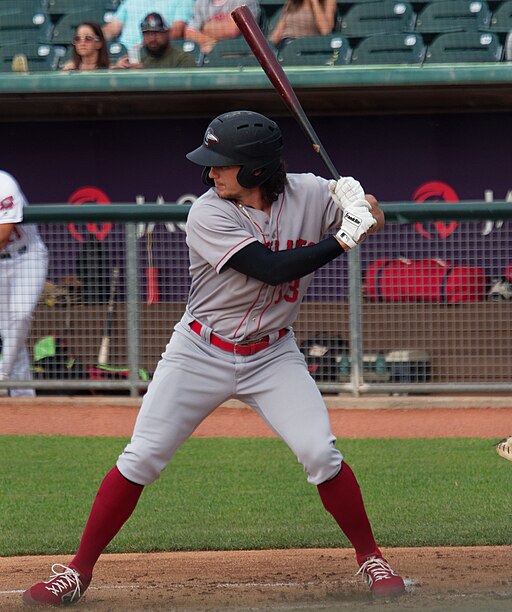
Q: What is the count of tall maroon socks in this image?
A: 2